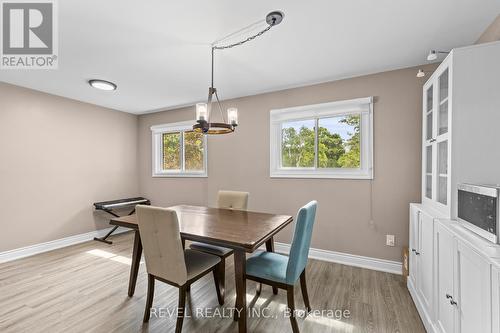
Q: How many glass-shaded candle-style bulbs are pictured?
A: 2